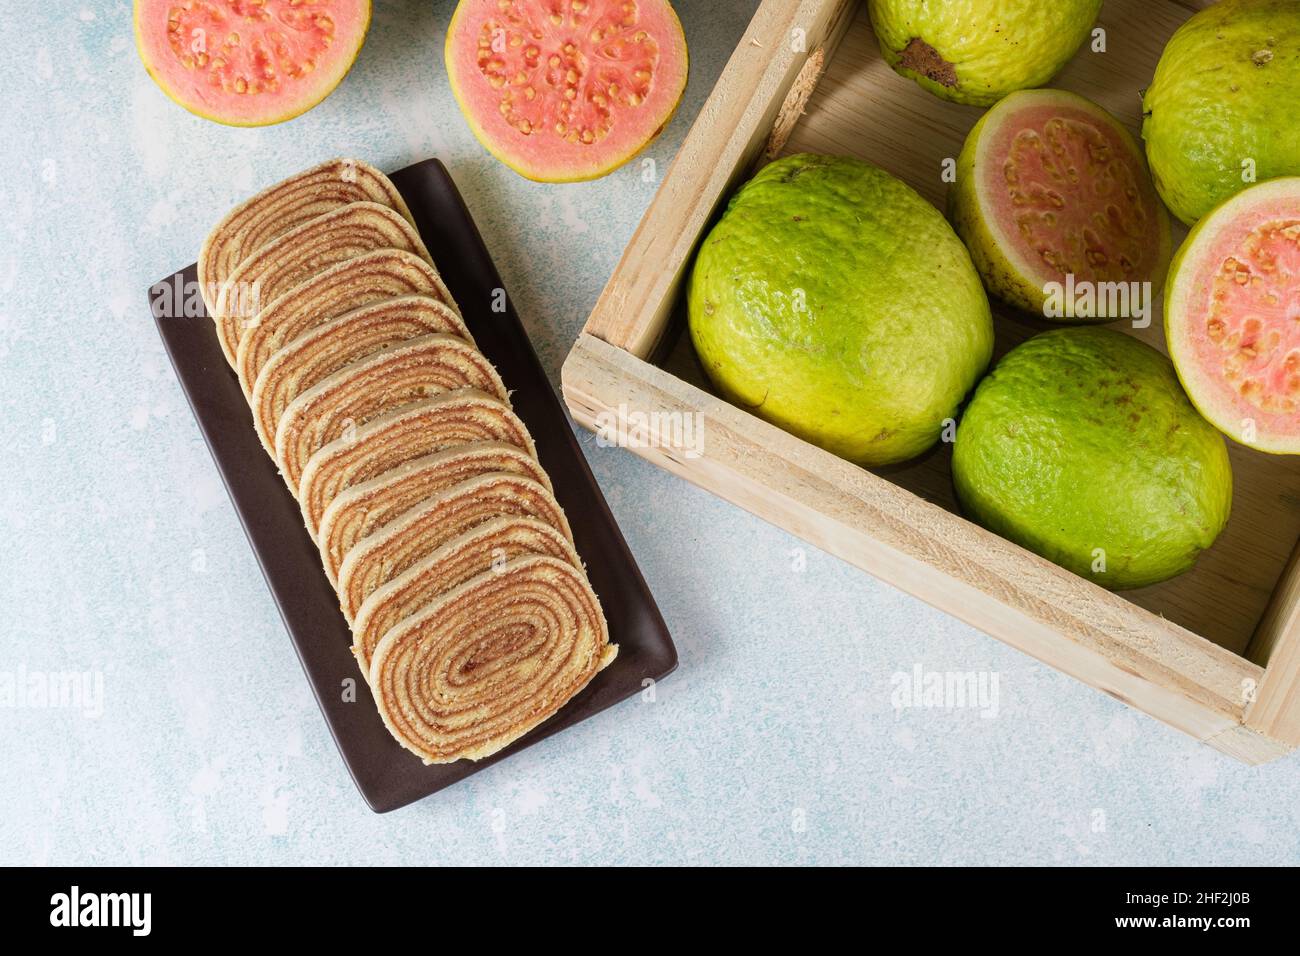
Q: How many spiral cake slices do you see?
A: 10